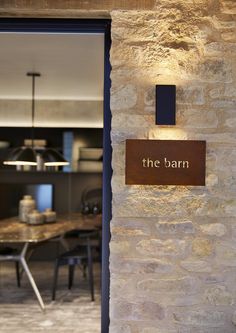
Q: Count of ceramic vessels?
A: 3